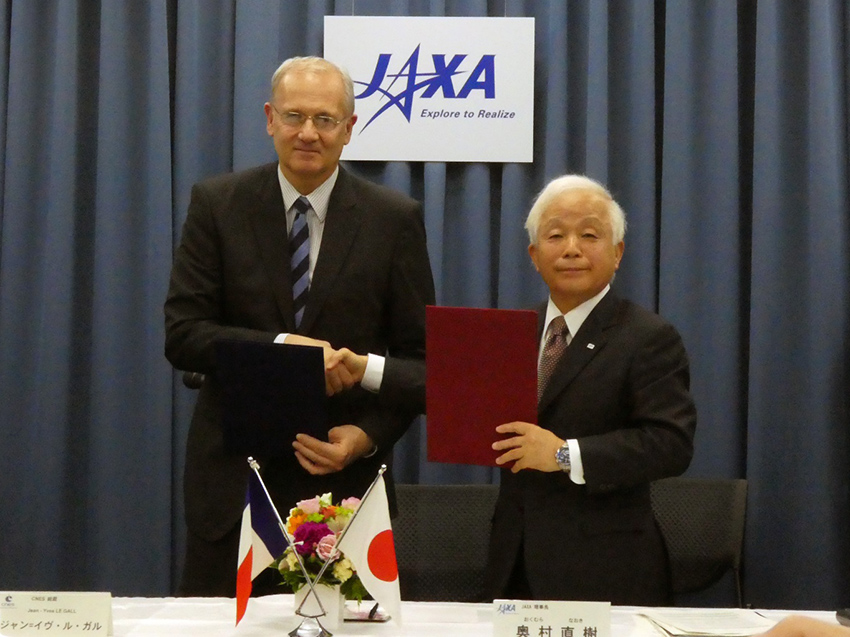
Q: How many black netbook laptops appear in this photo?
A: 0